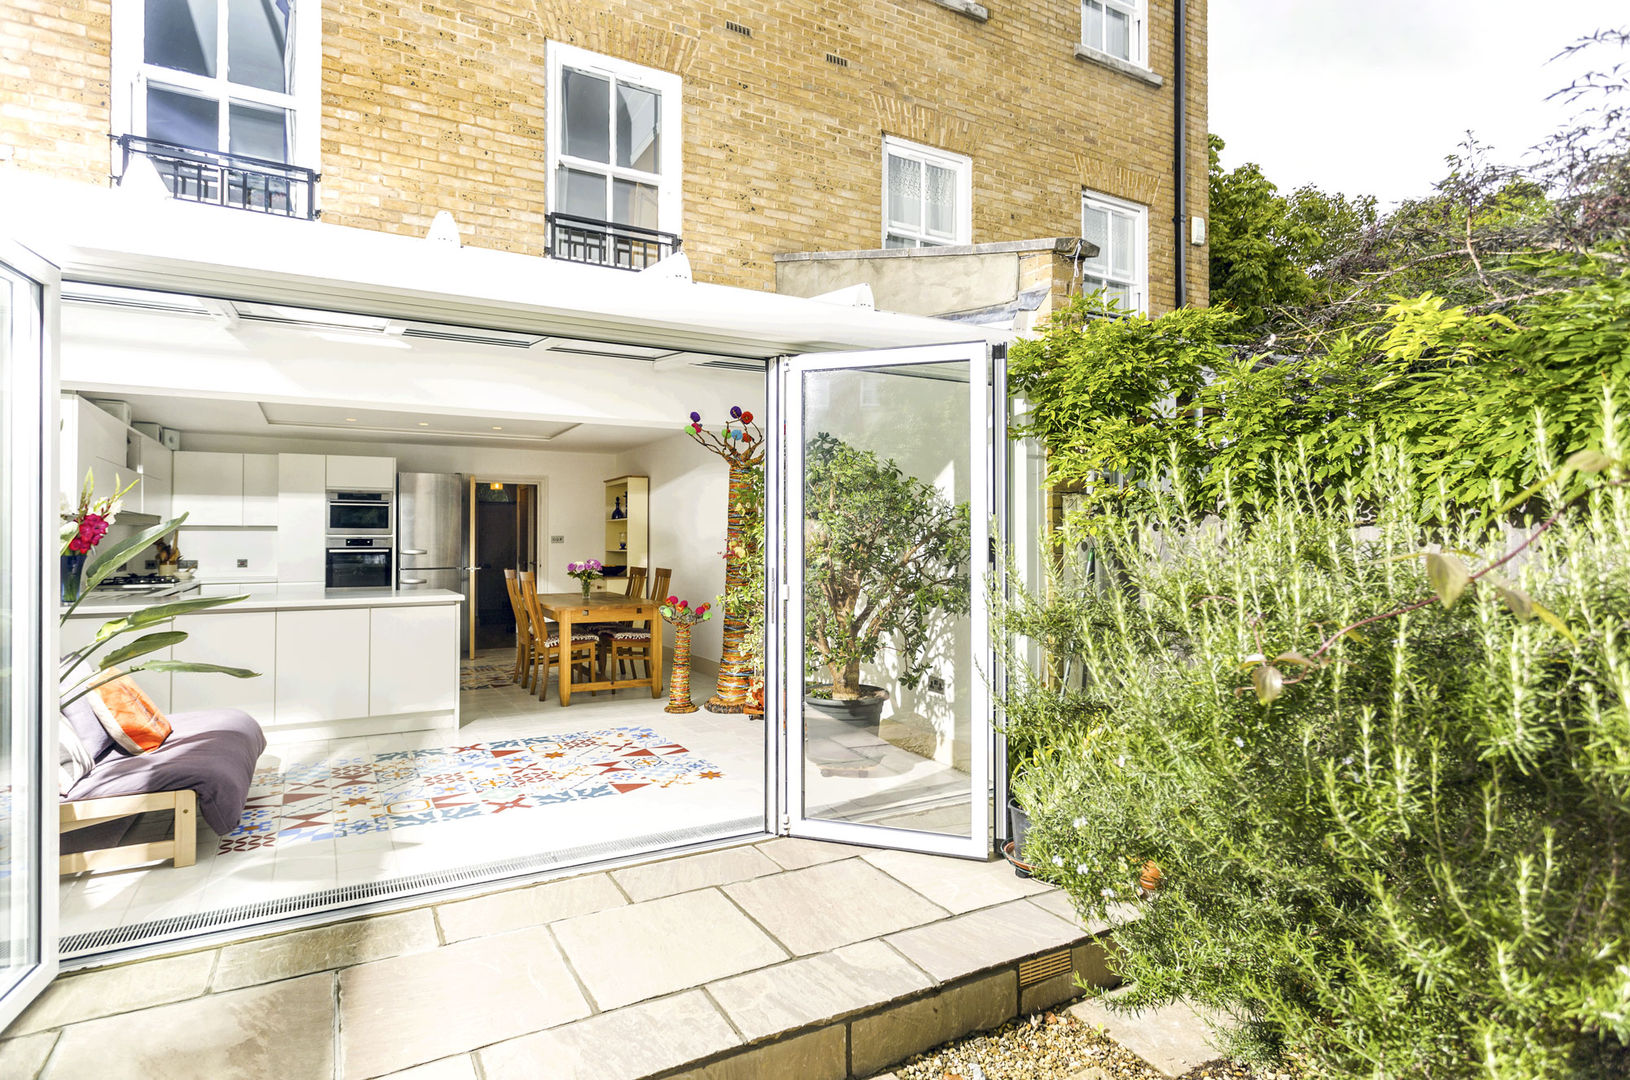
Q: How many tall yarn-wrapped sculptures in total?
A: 2